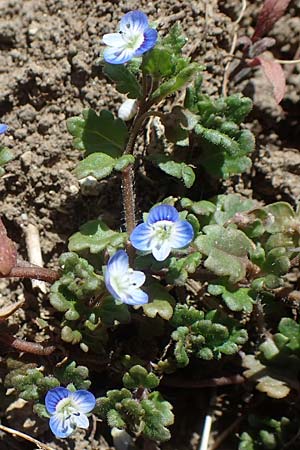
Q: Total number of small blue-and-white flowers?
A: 4